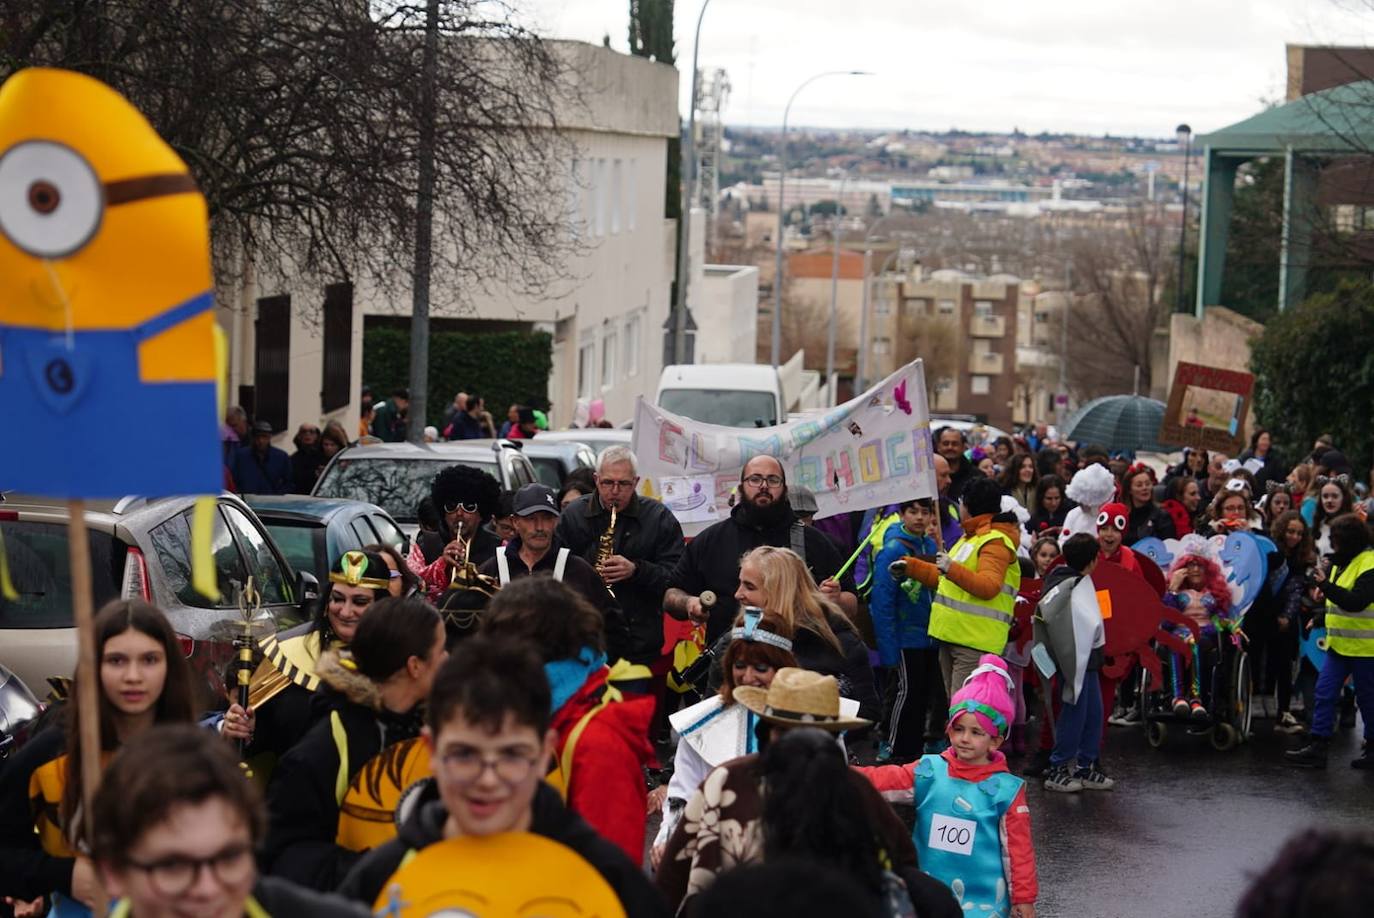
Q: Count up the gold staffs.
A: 1